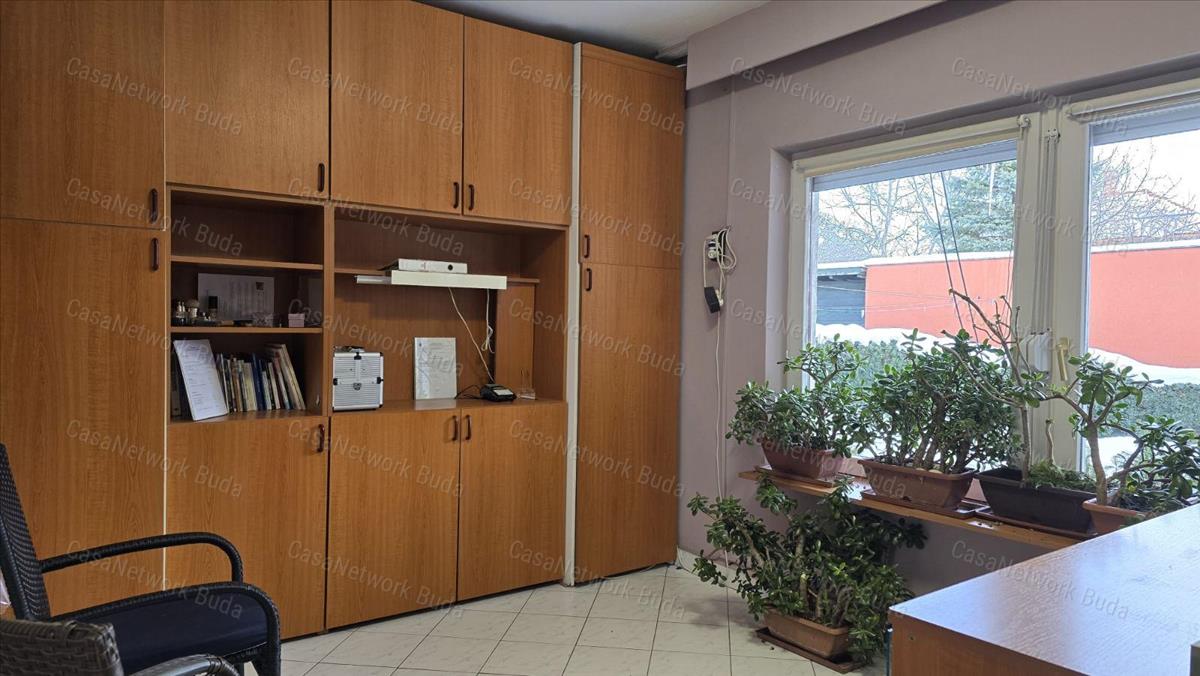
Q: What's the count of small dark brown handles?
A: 10